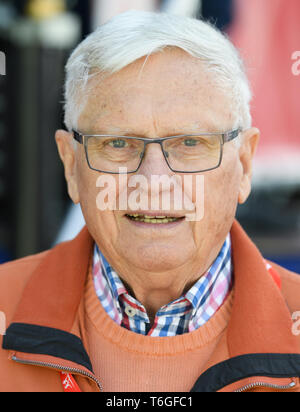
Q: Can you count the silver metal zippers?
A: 2